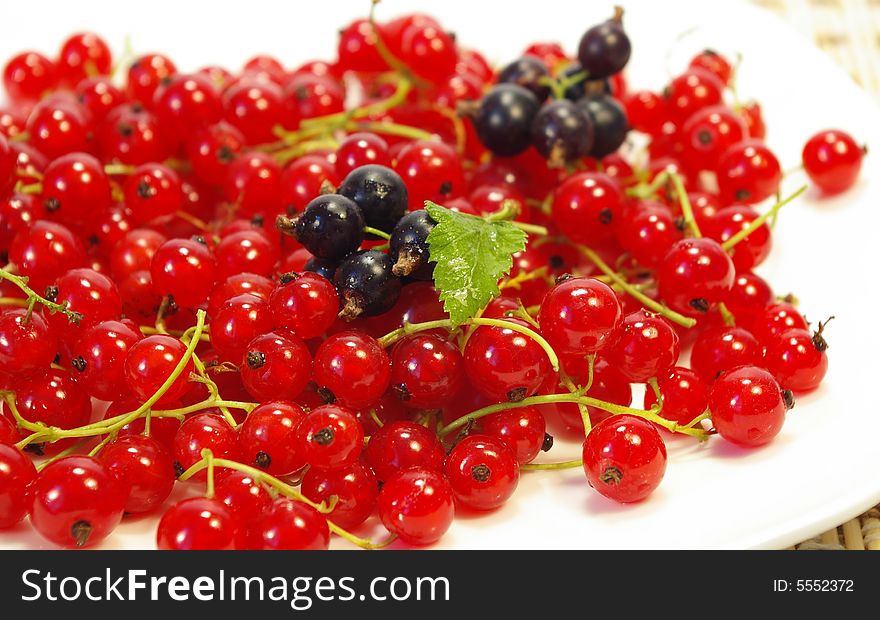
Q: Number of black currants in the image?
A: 11